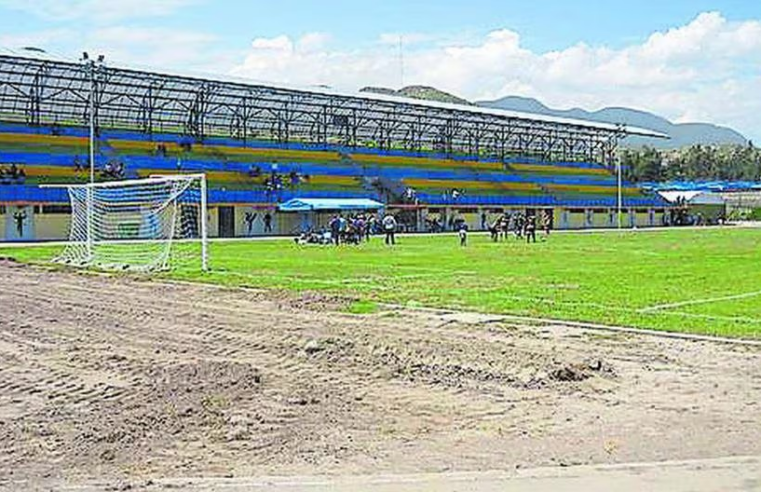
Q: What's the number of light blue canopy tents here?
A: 1